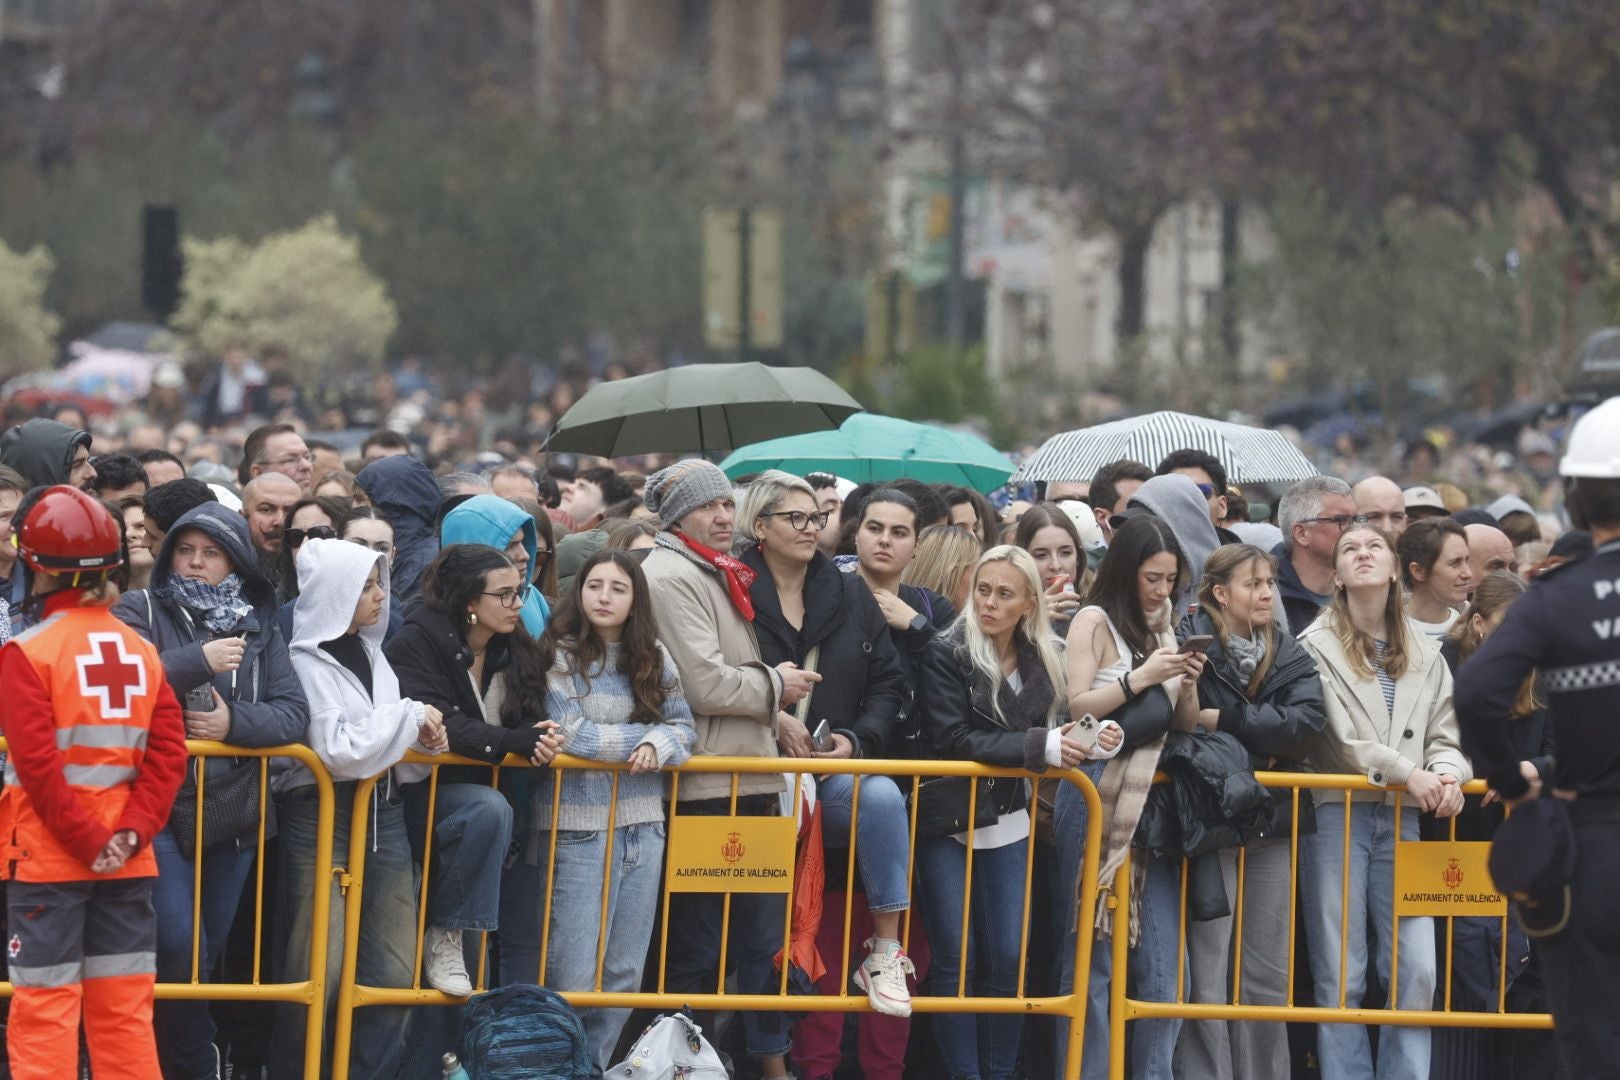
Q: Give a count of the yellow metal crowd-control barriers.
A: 3